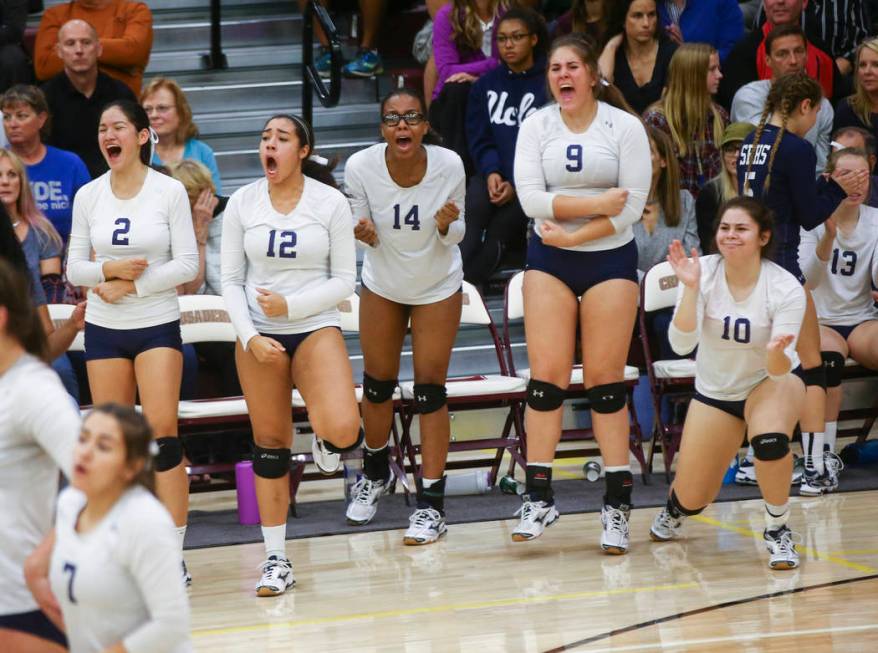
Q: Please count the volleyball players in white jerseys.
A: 8